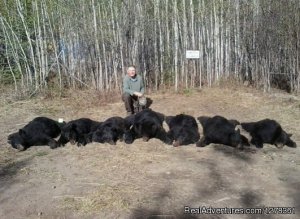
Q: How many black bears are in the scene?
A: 7